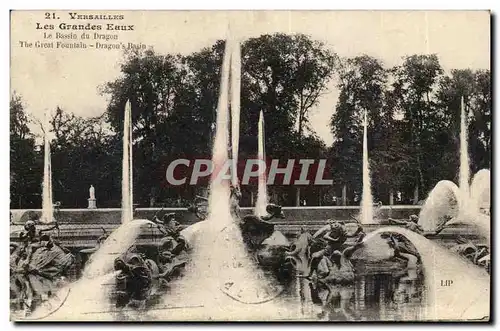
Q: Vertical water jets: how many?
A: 6